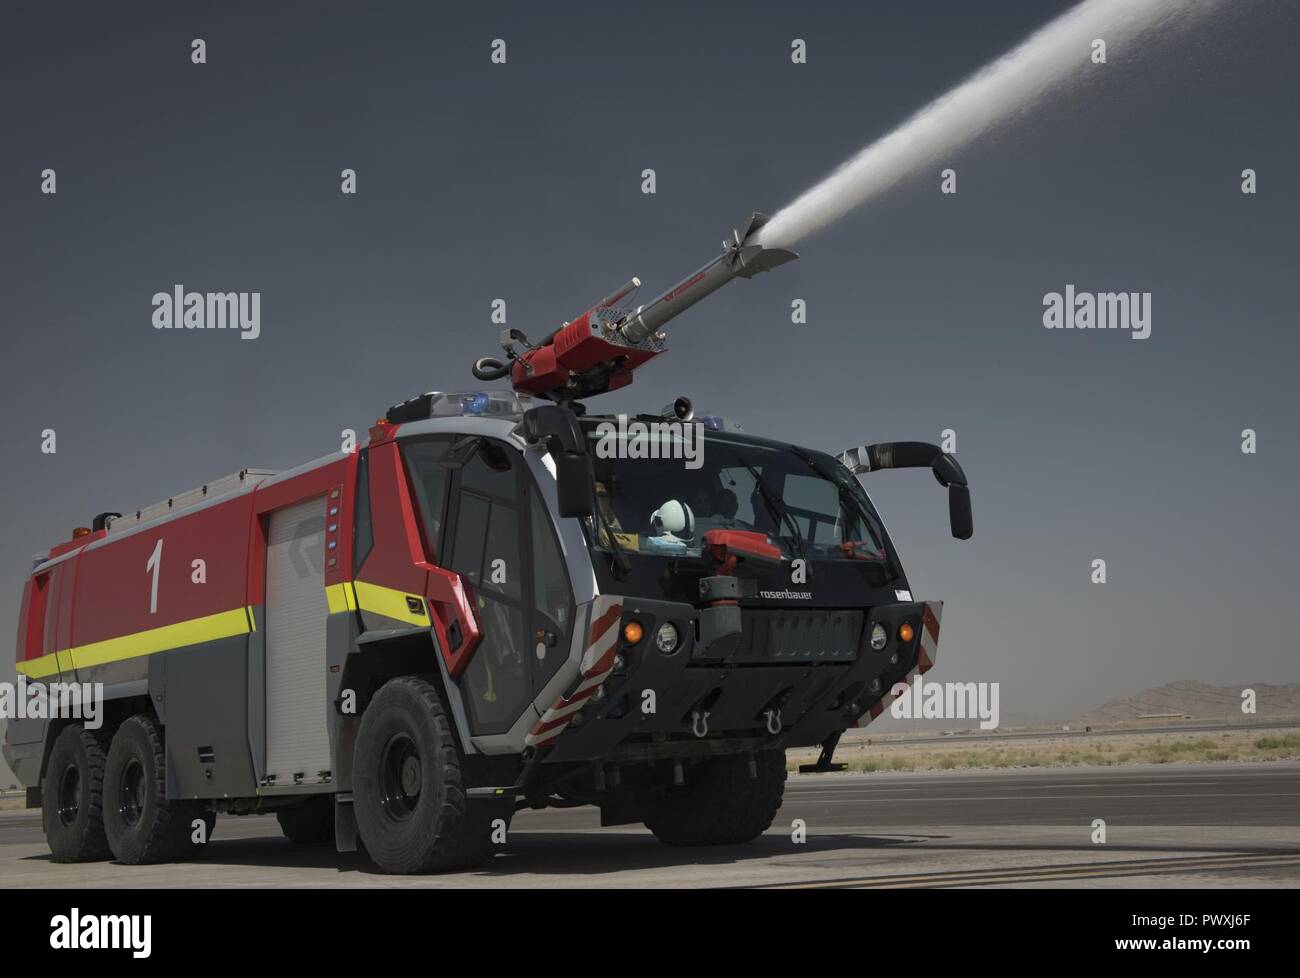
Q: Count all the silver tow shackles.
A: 2